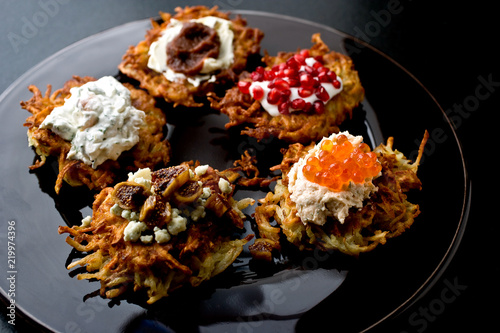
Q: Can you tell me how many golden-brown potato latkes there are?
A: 5